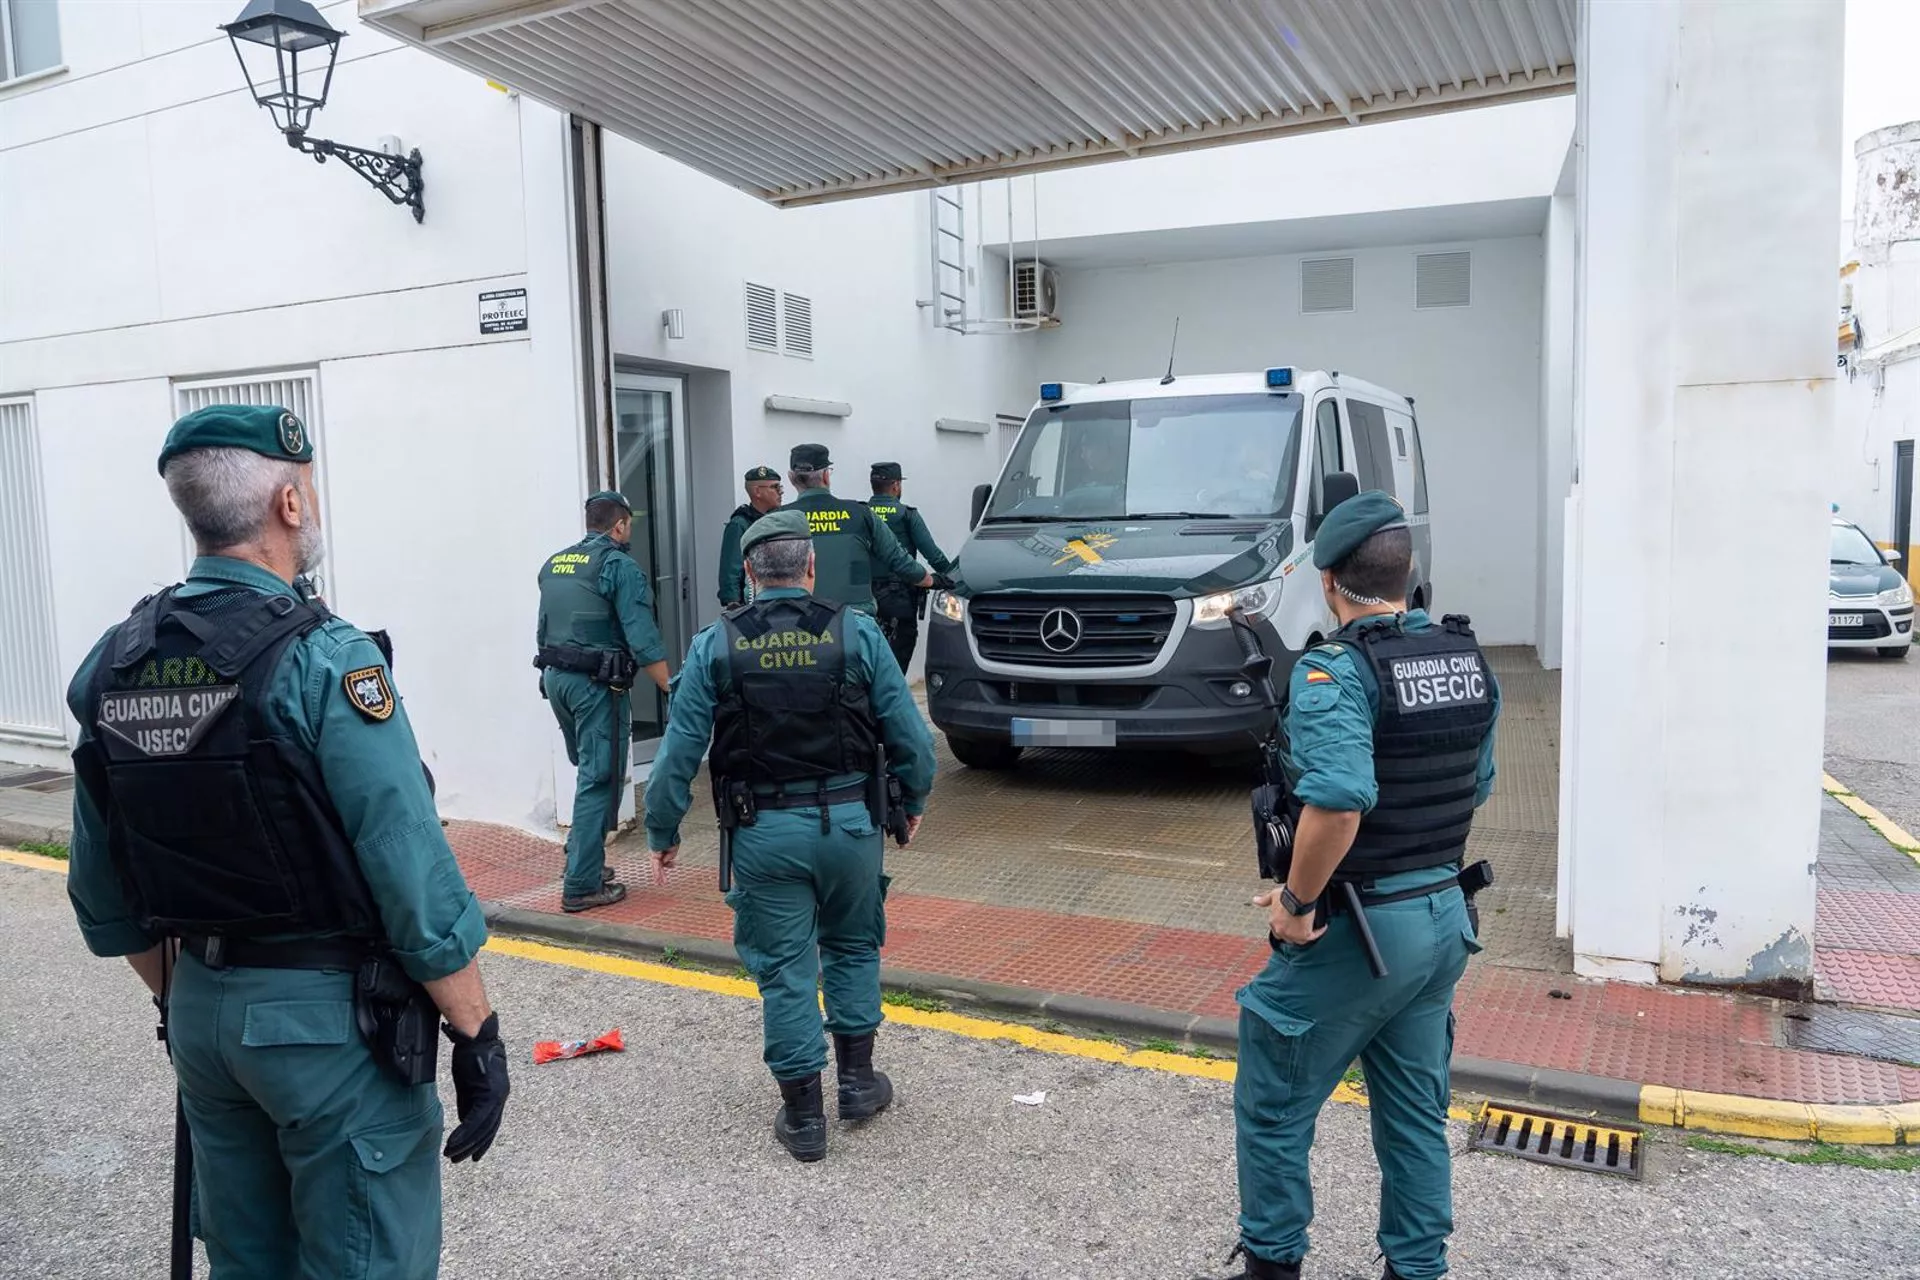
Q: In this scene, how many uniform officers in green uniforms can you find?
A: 7